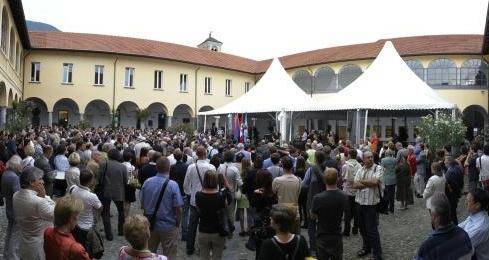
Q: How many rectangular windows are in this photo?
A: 9